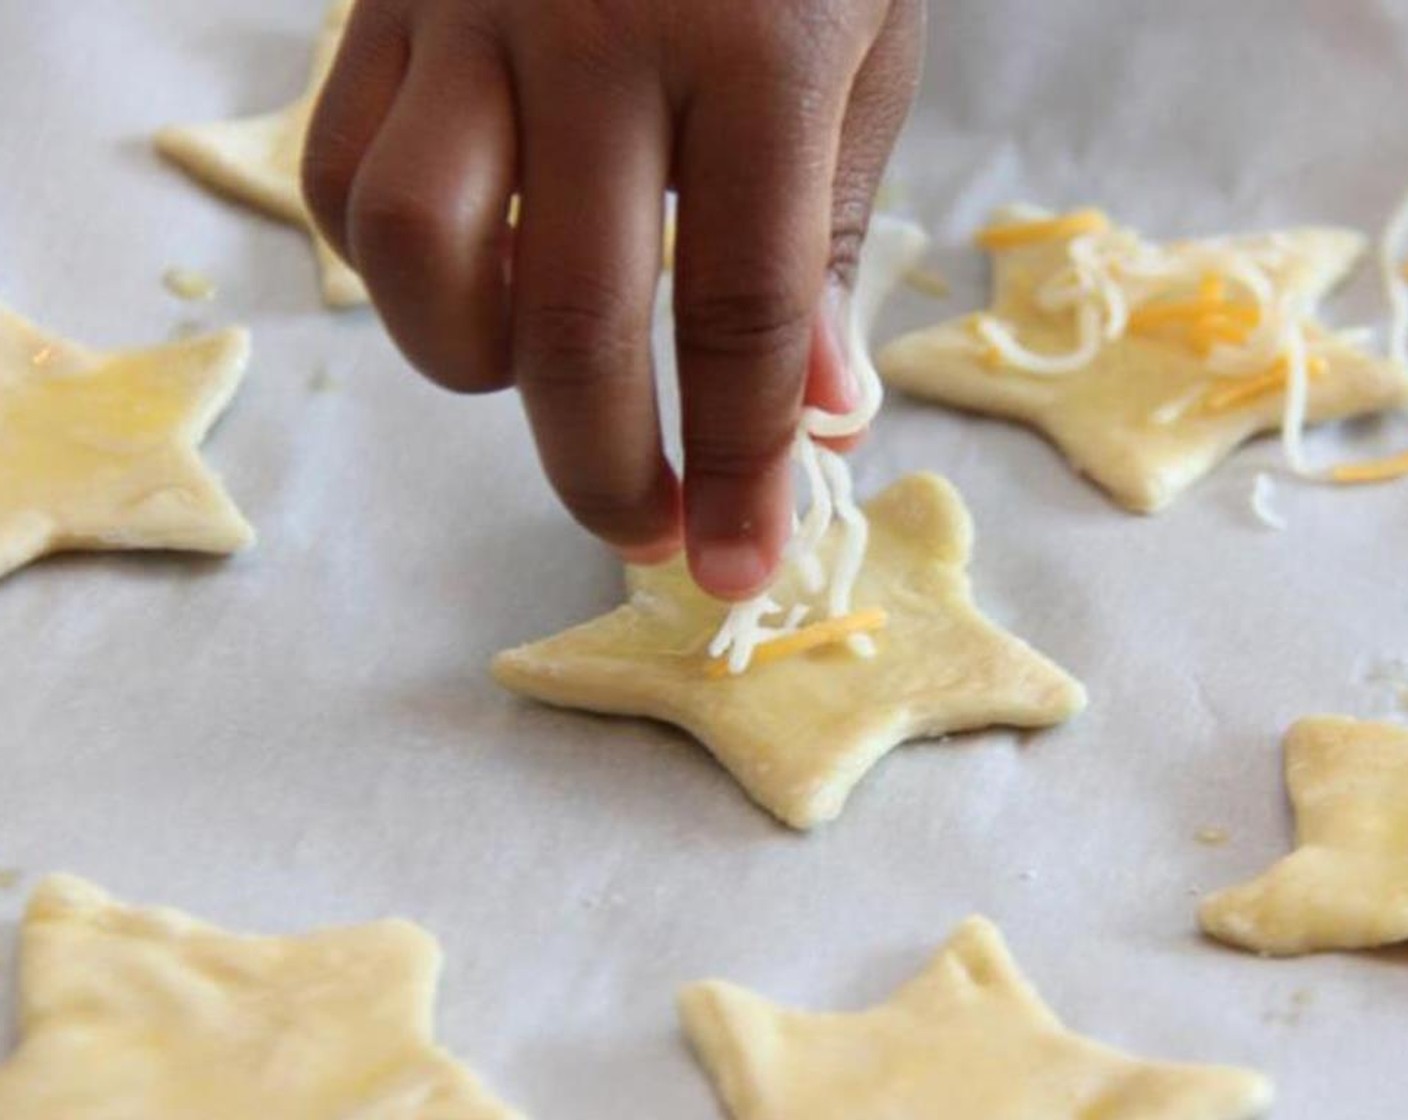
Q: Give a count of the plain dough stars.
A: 5